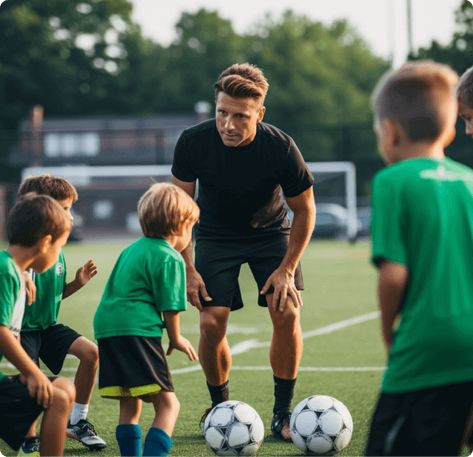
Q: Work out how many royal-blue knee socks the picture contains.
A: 2